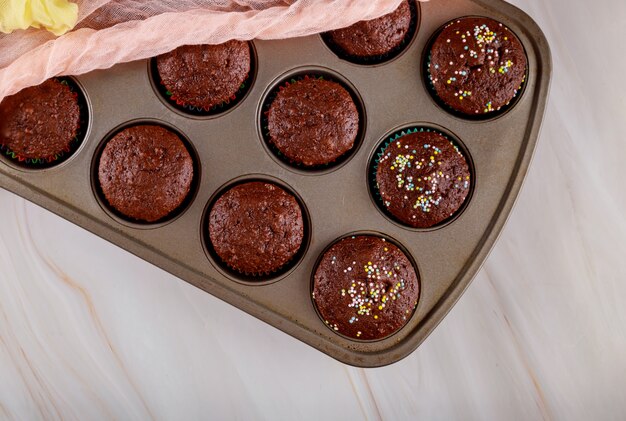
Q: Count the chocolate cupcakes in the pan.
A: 9